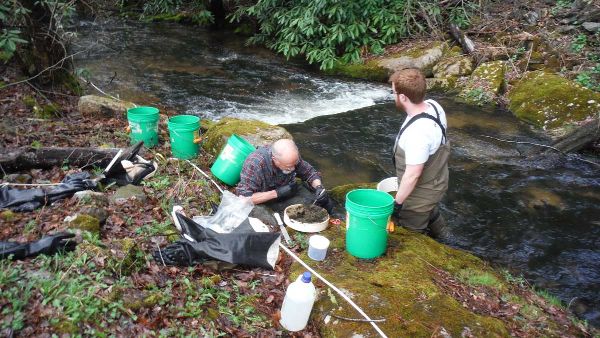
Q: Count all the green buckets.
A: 4